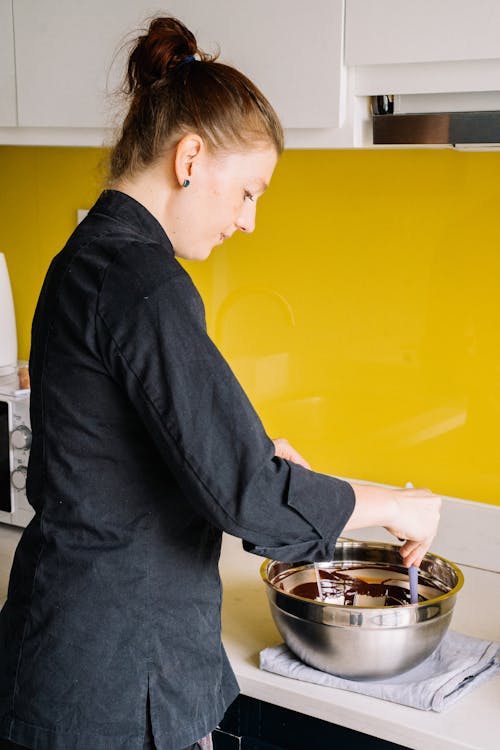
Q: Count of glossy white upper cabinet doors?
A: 3